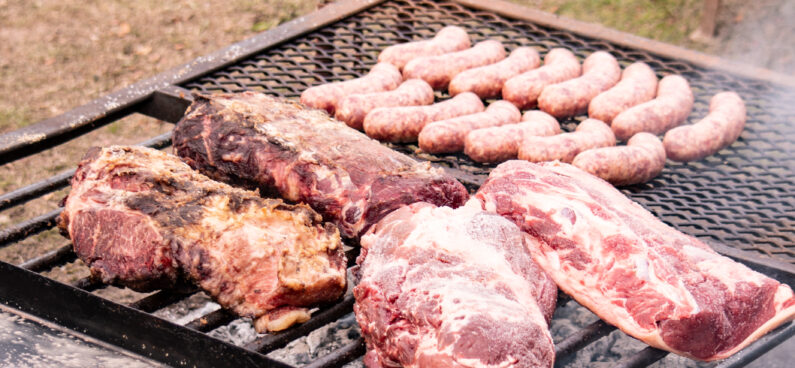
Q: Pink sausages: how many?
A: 15